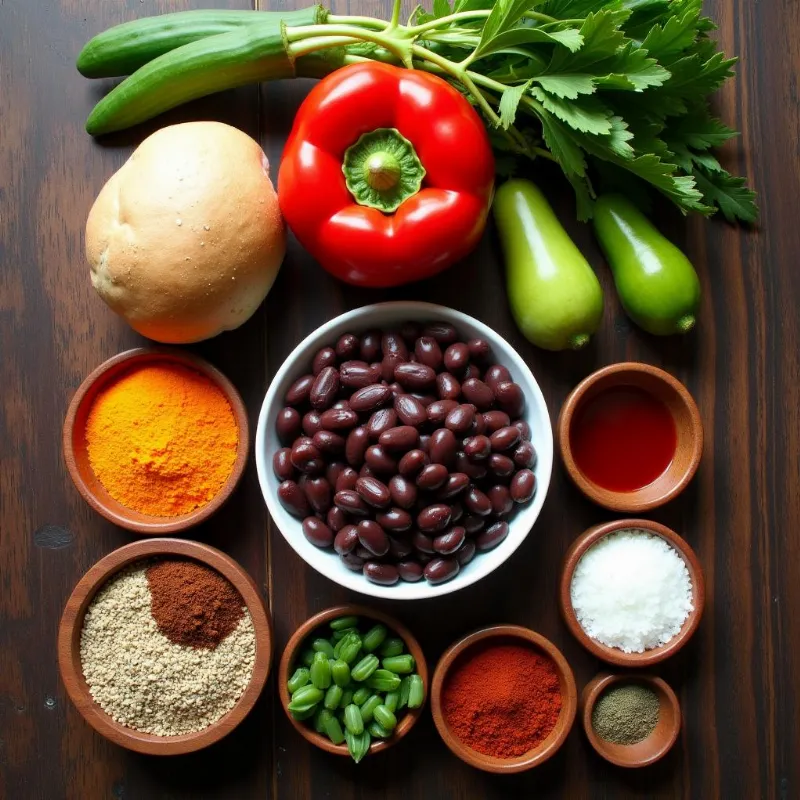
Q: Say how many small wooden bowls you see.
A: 7